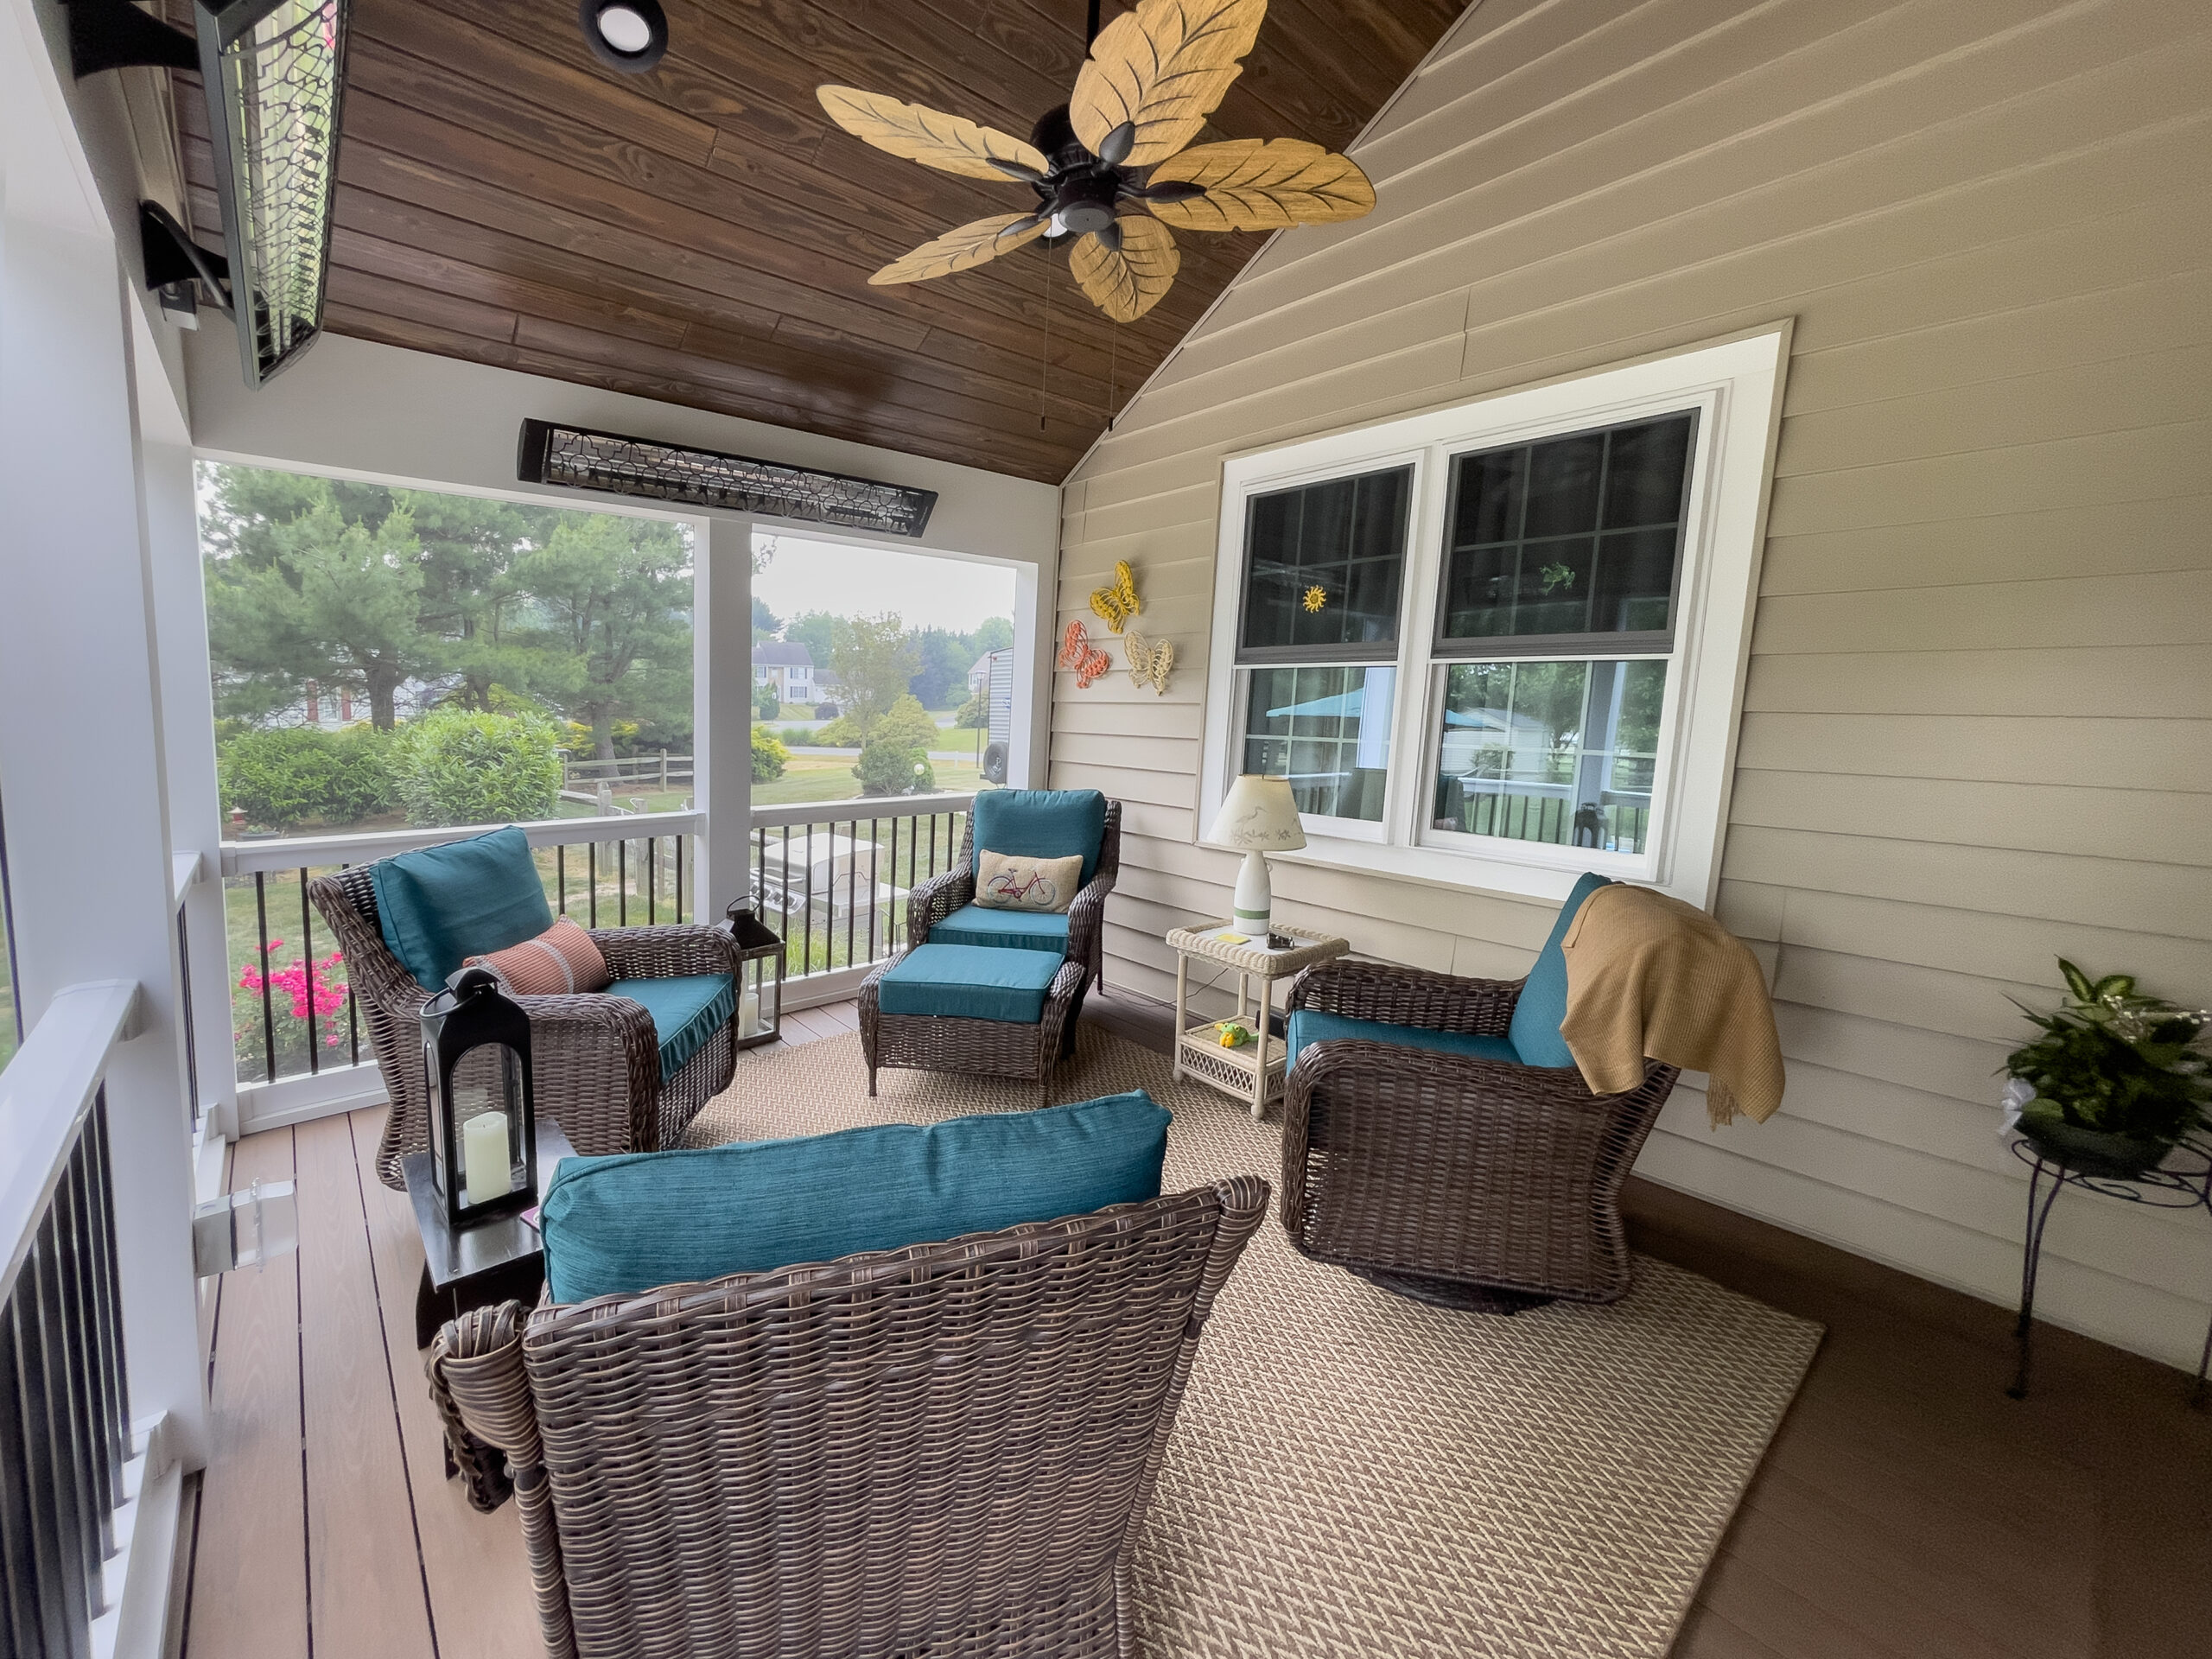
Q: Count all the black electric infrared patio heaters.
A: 2